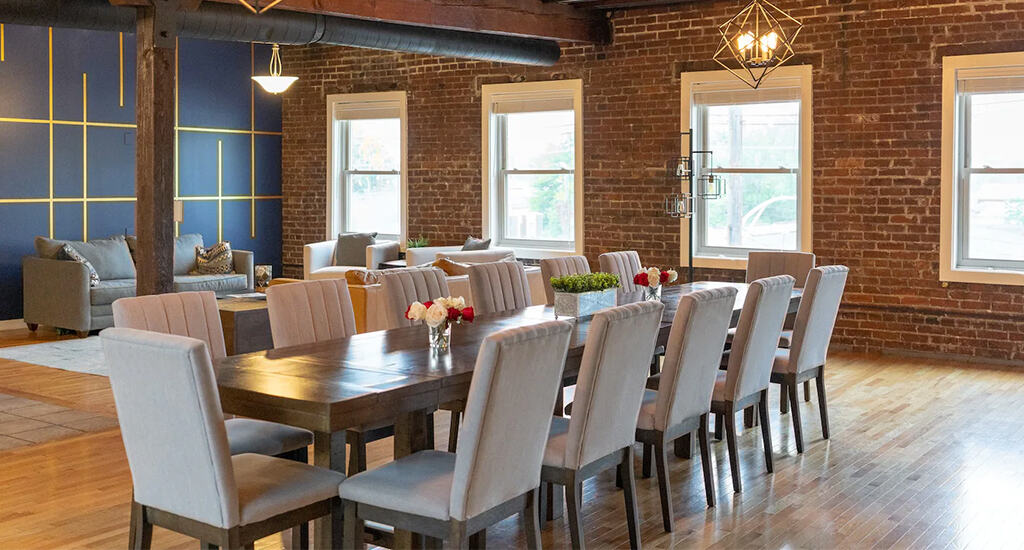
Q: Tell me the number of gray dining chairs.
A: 13